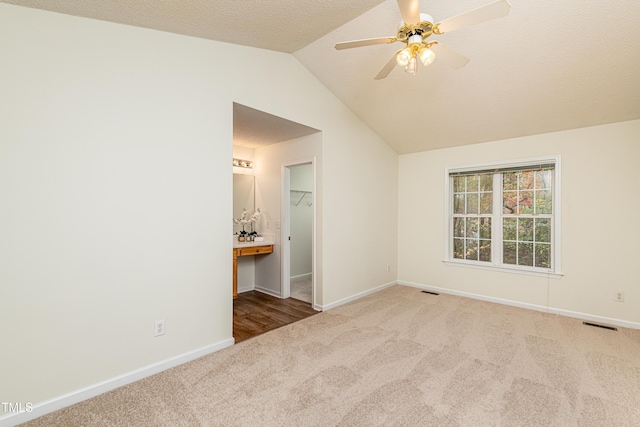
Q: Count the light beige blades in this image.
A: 5